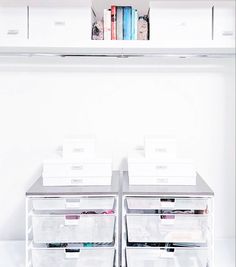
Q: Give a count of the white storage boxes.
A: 10